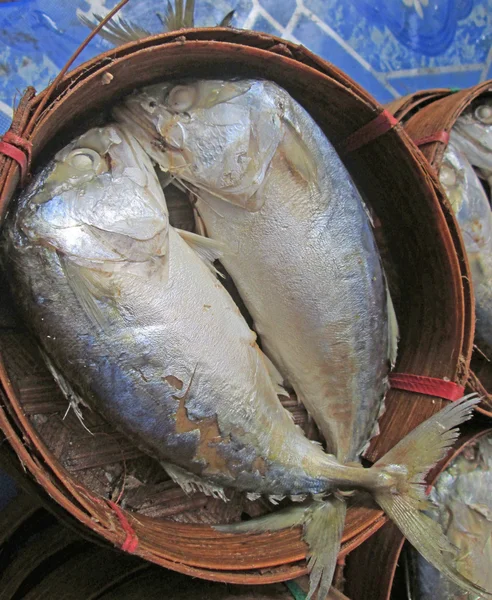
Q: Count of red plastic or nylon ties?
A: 5